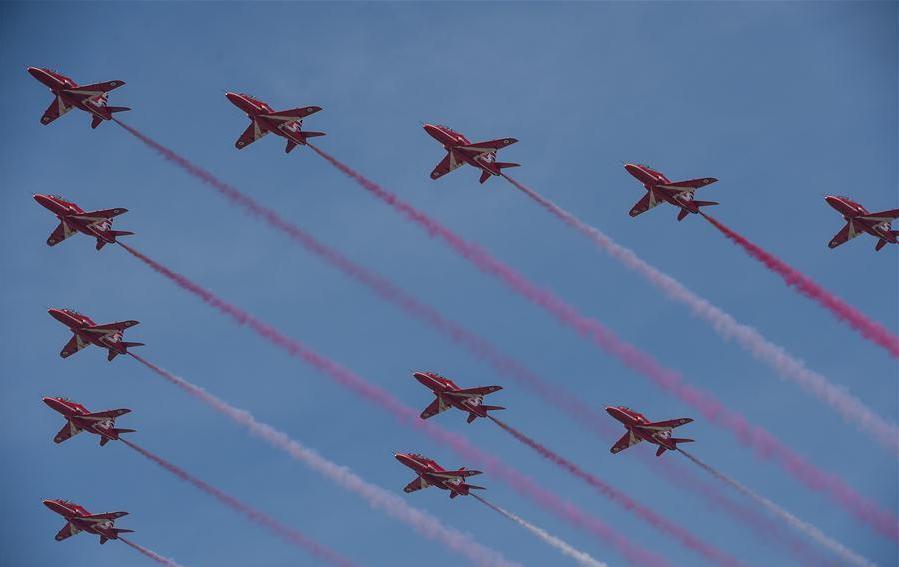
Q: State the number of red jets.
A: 12